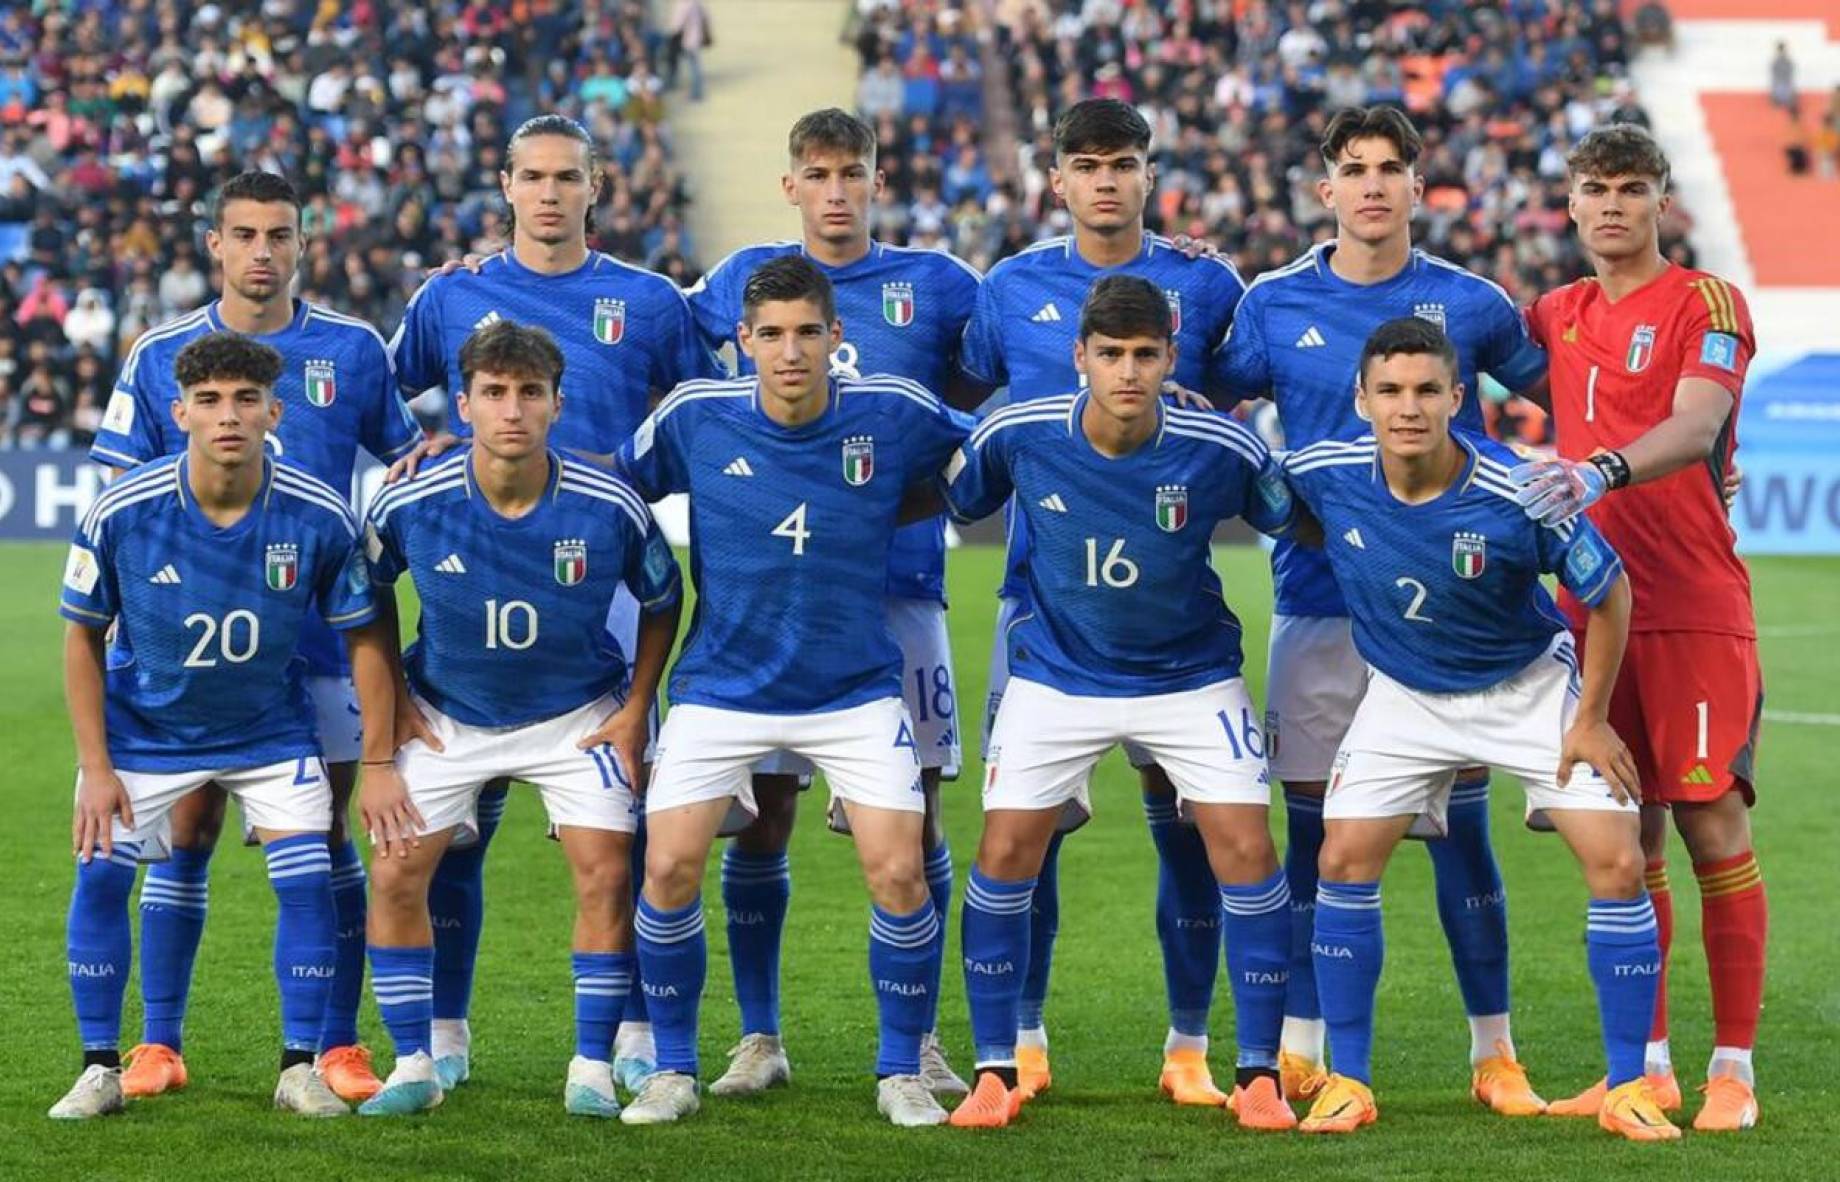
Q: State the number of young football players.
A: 11